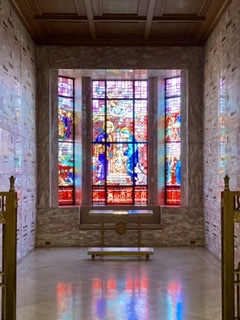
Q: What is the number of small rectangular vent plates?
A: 2